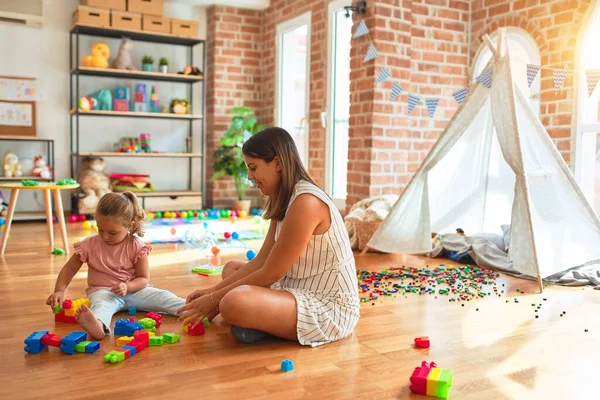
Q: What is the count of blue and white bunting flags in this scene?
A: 11